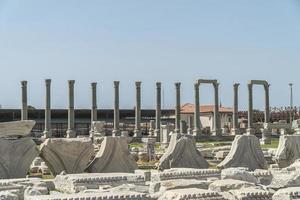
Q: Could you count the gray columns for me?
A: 13